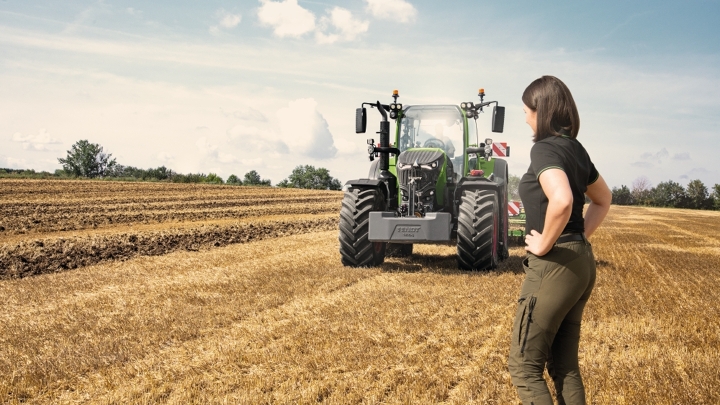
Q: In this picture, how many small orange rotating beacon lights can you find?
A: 2